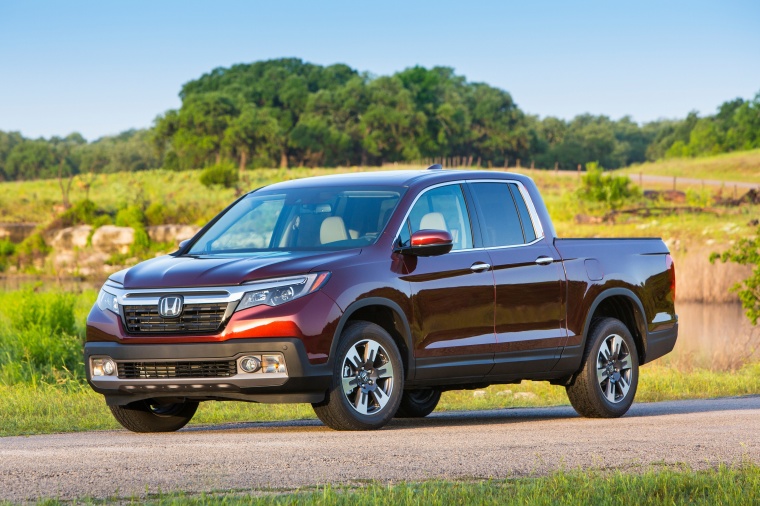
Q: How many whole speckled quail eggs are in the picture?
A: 0